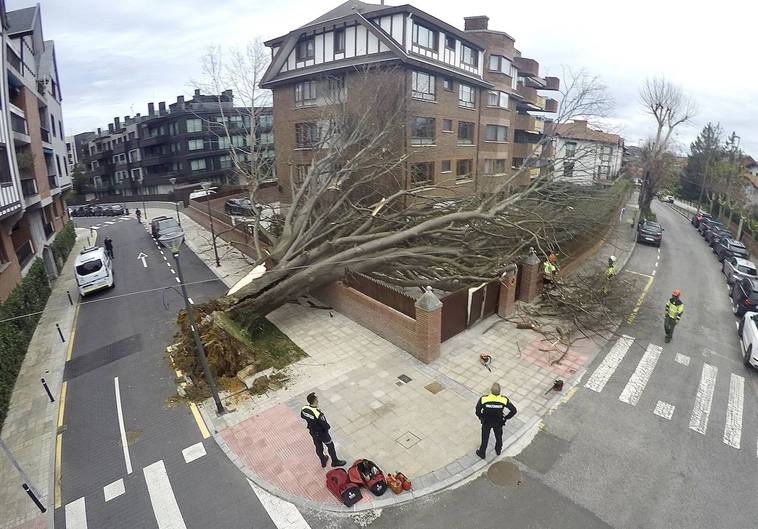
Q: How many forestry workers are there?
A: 3